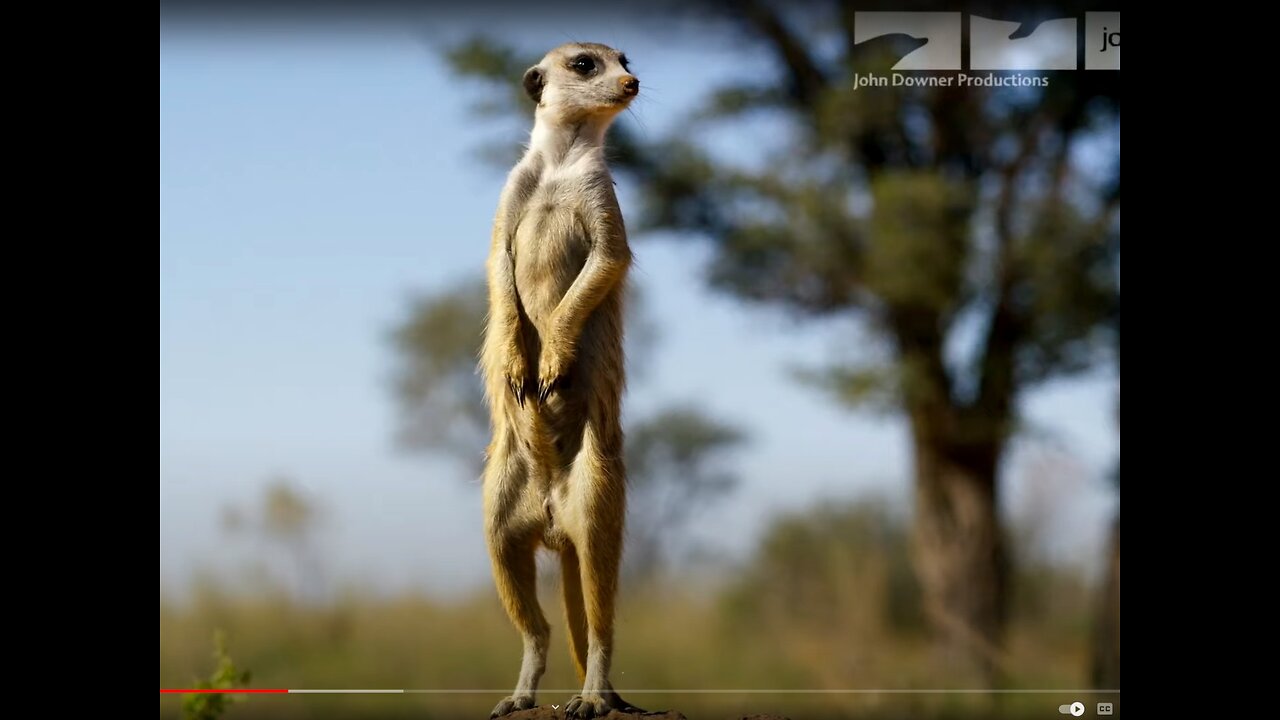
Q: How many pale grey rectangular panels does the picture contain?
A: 3